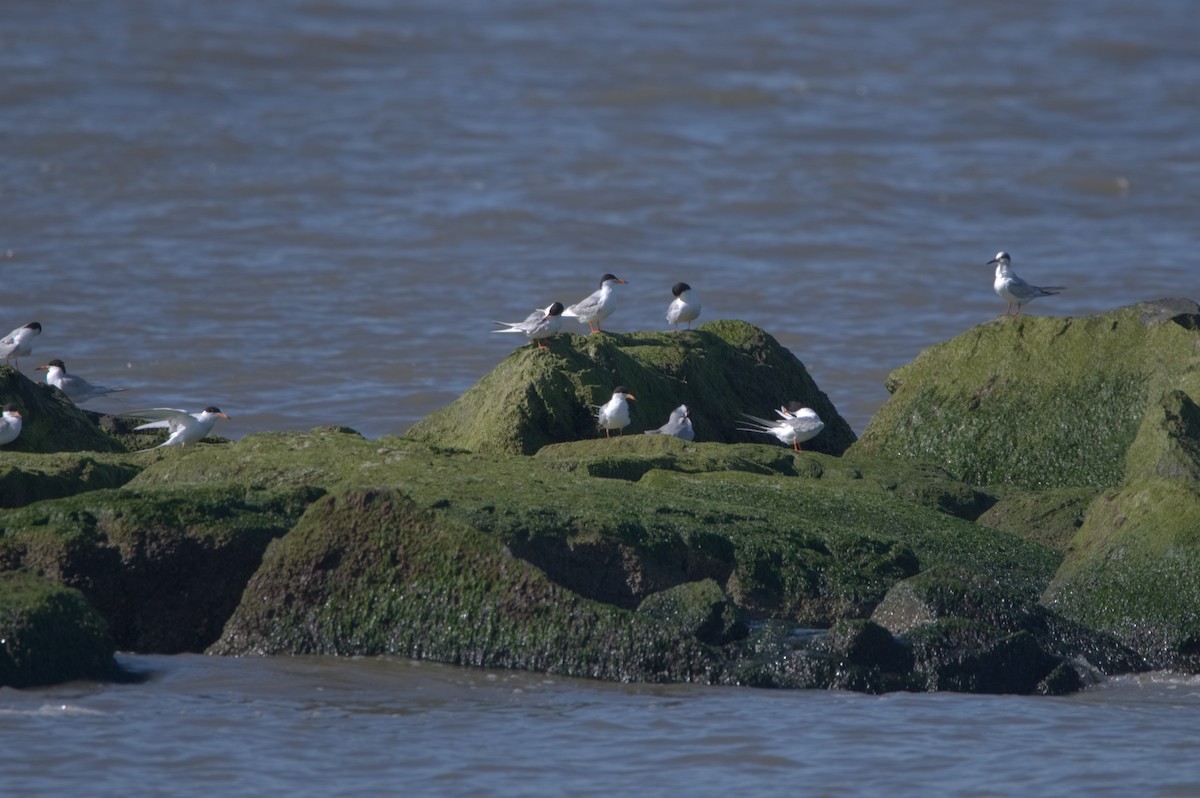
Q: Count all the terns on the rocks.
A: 11